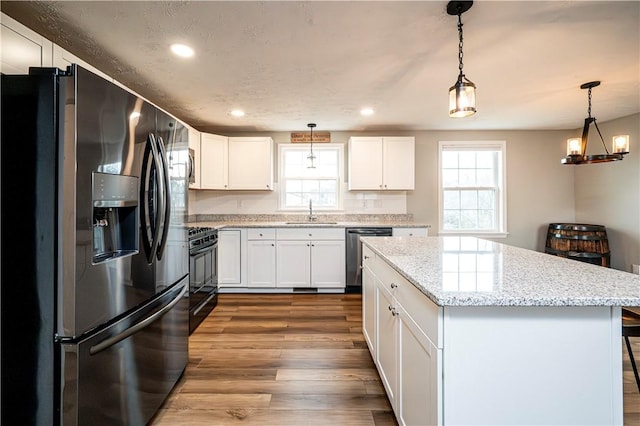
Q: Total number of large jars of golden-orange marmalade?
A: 0